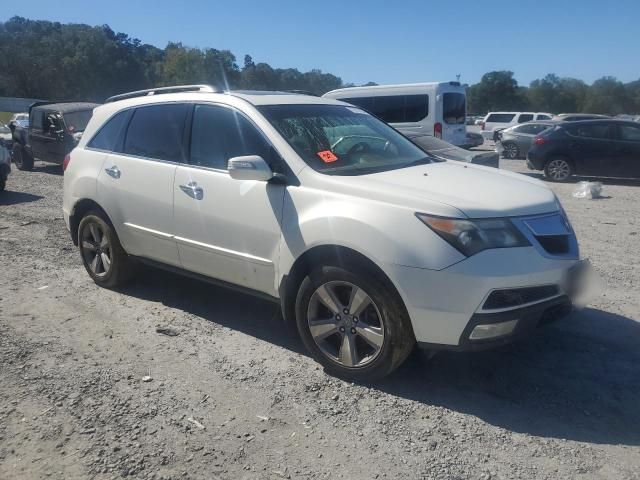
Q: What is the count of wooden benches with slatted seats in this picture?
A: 0